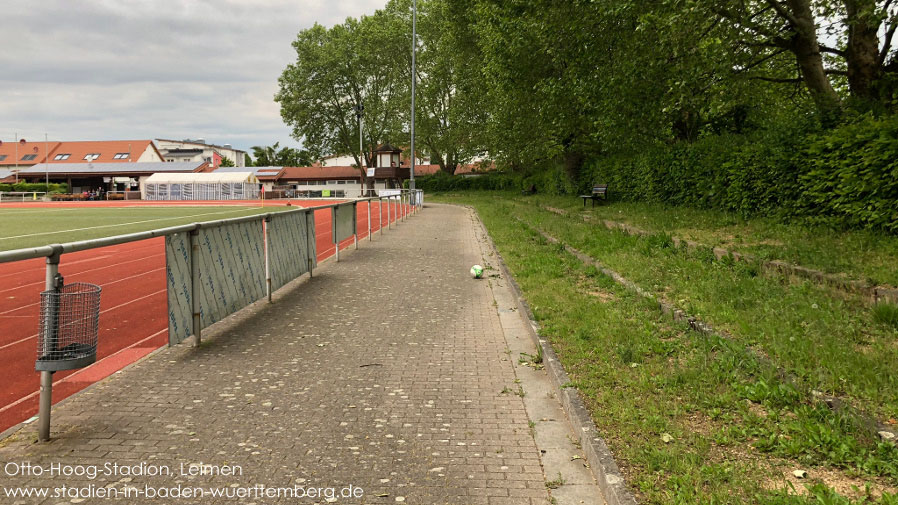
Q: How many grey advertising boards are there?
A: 3